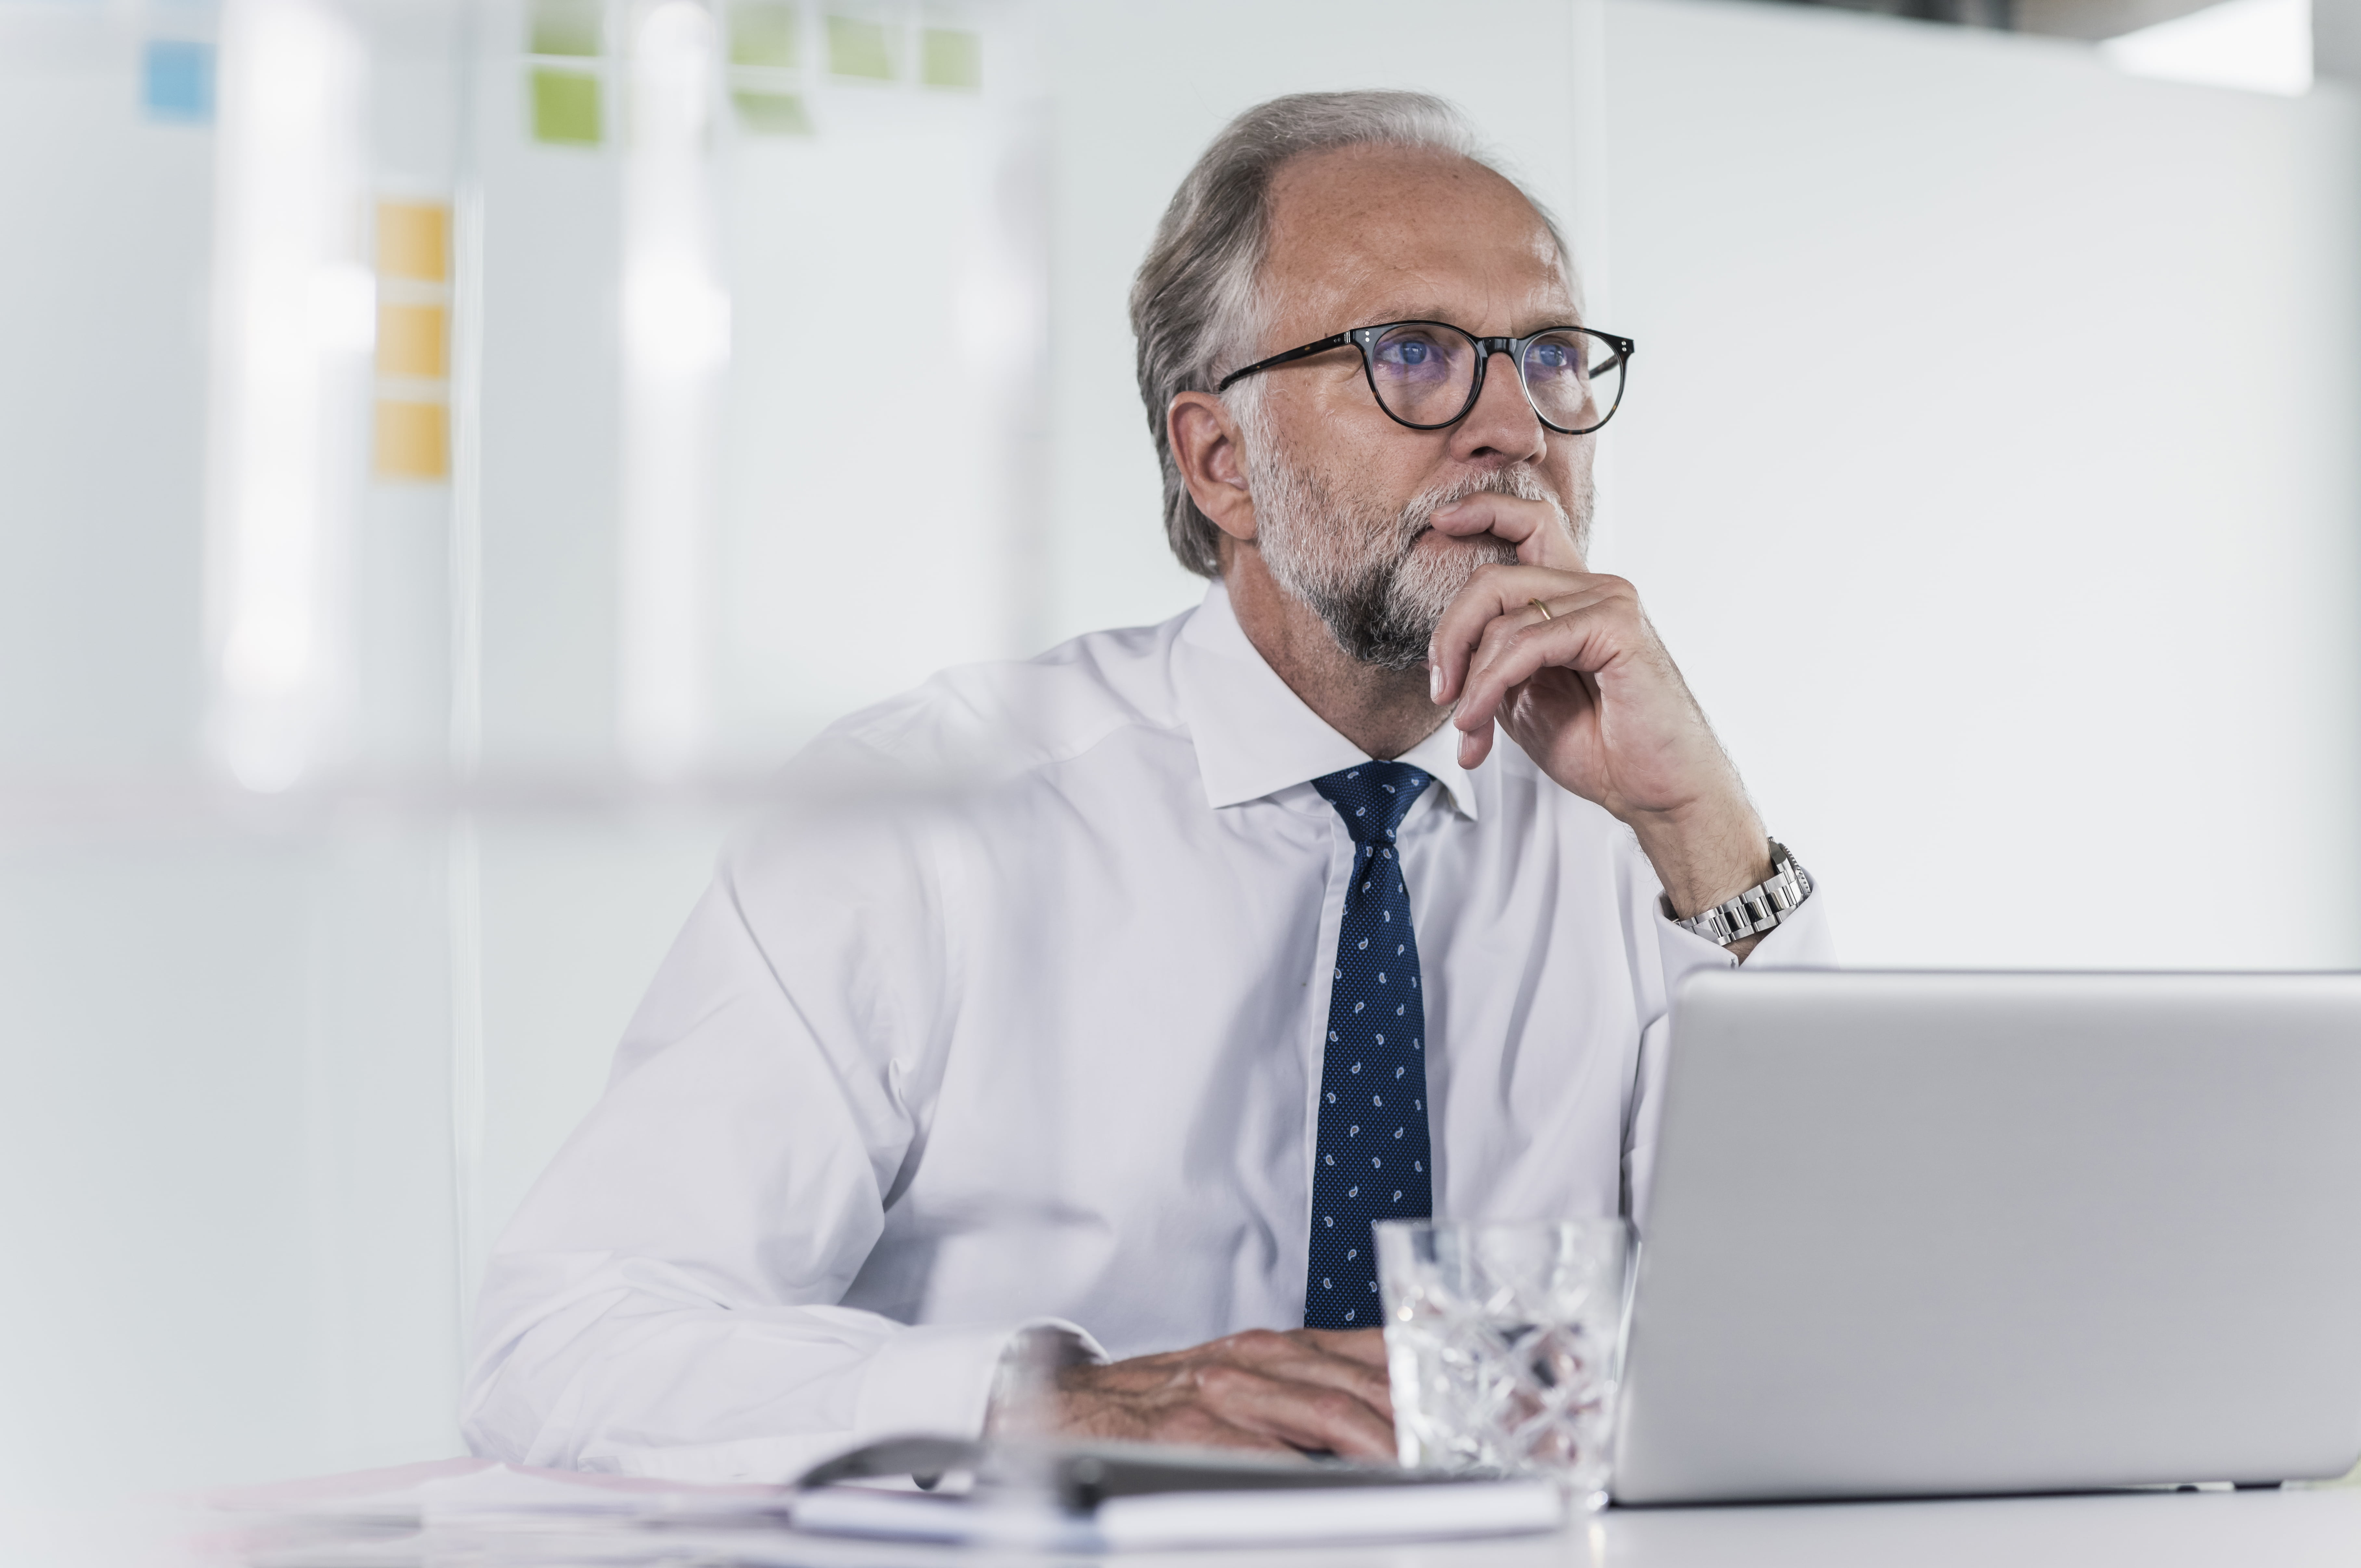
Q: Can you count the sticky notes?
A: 10